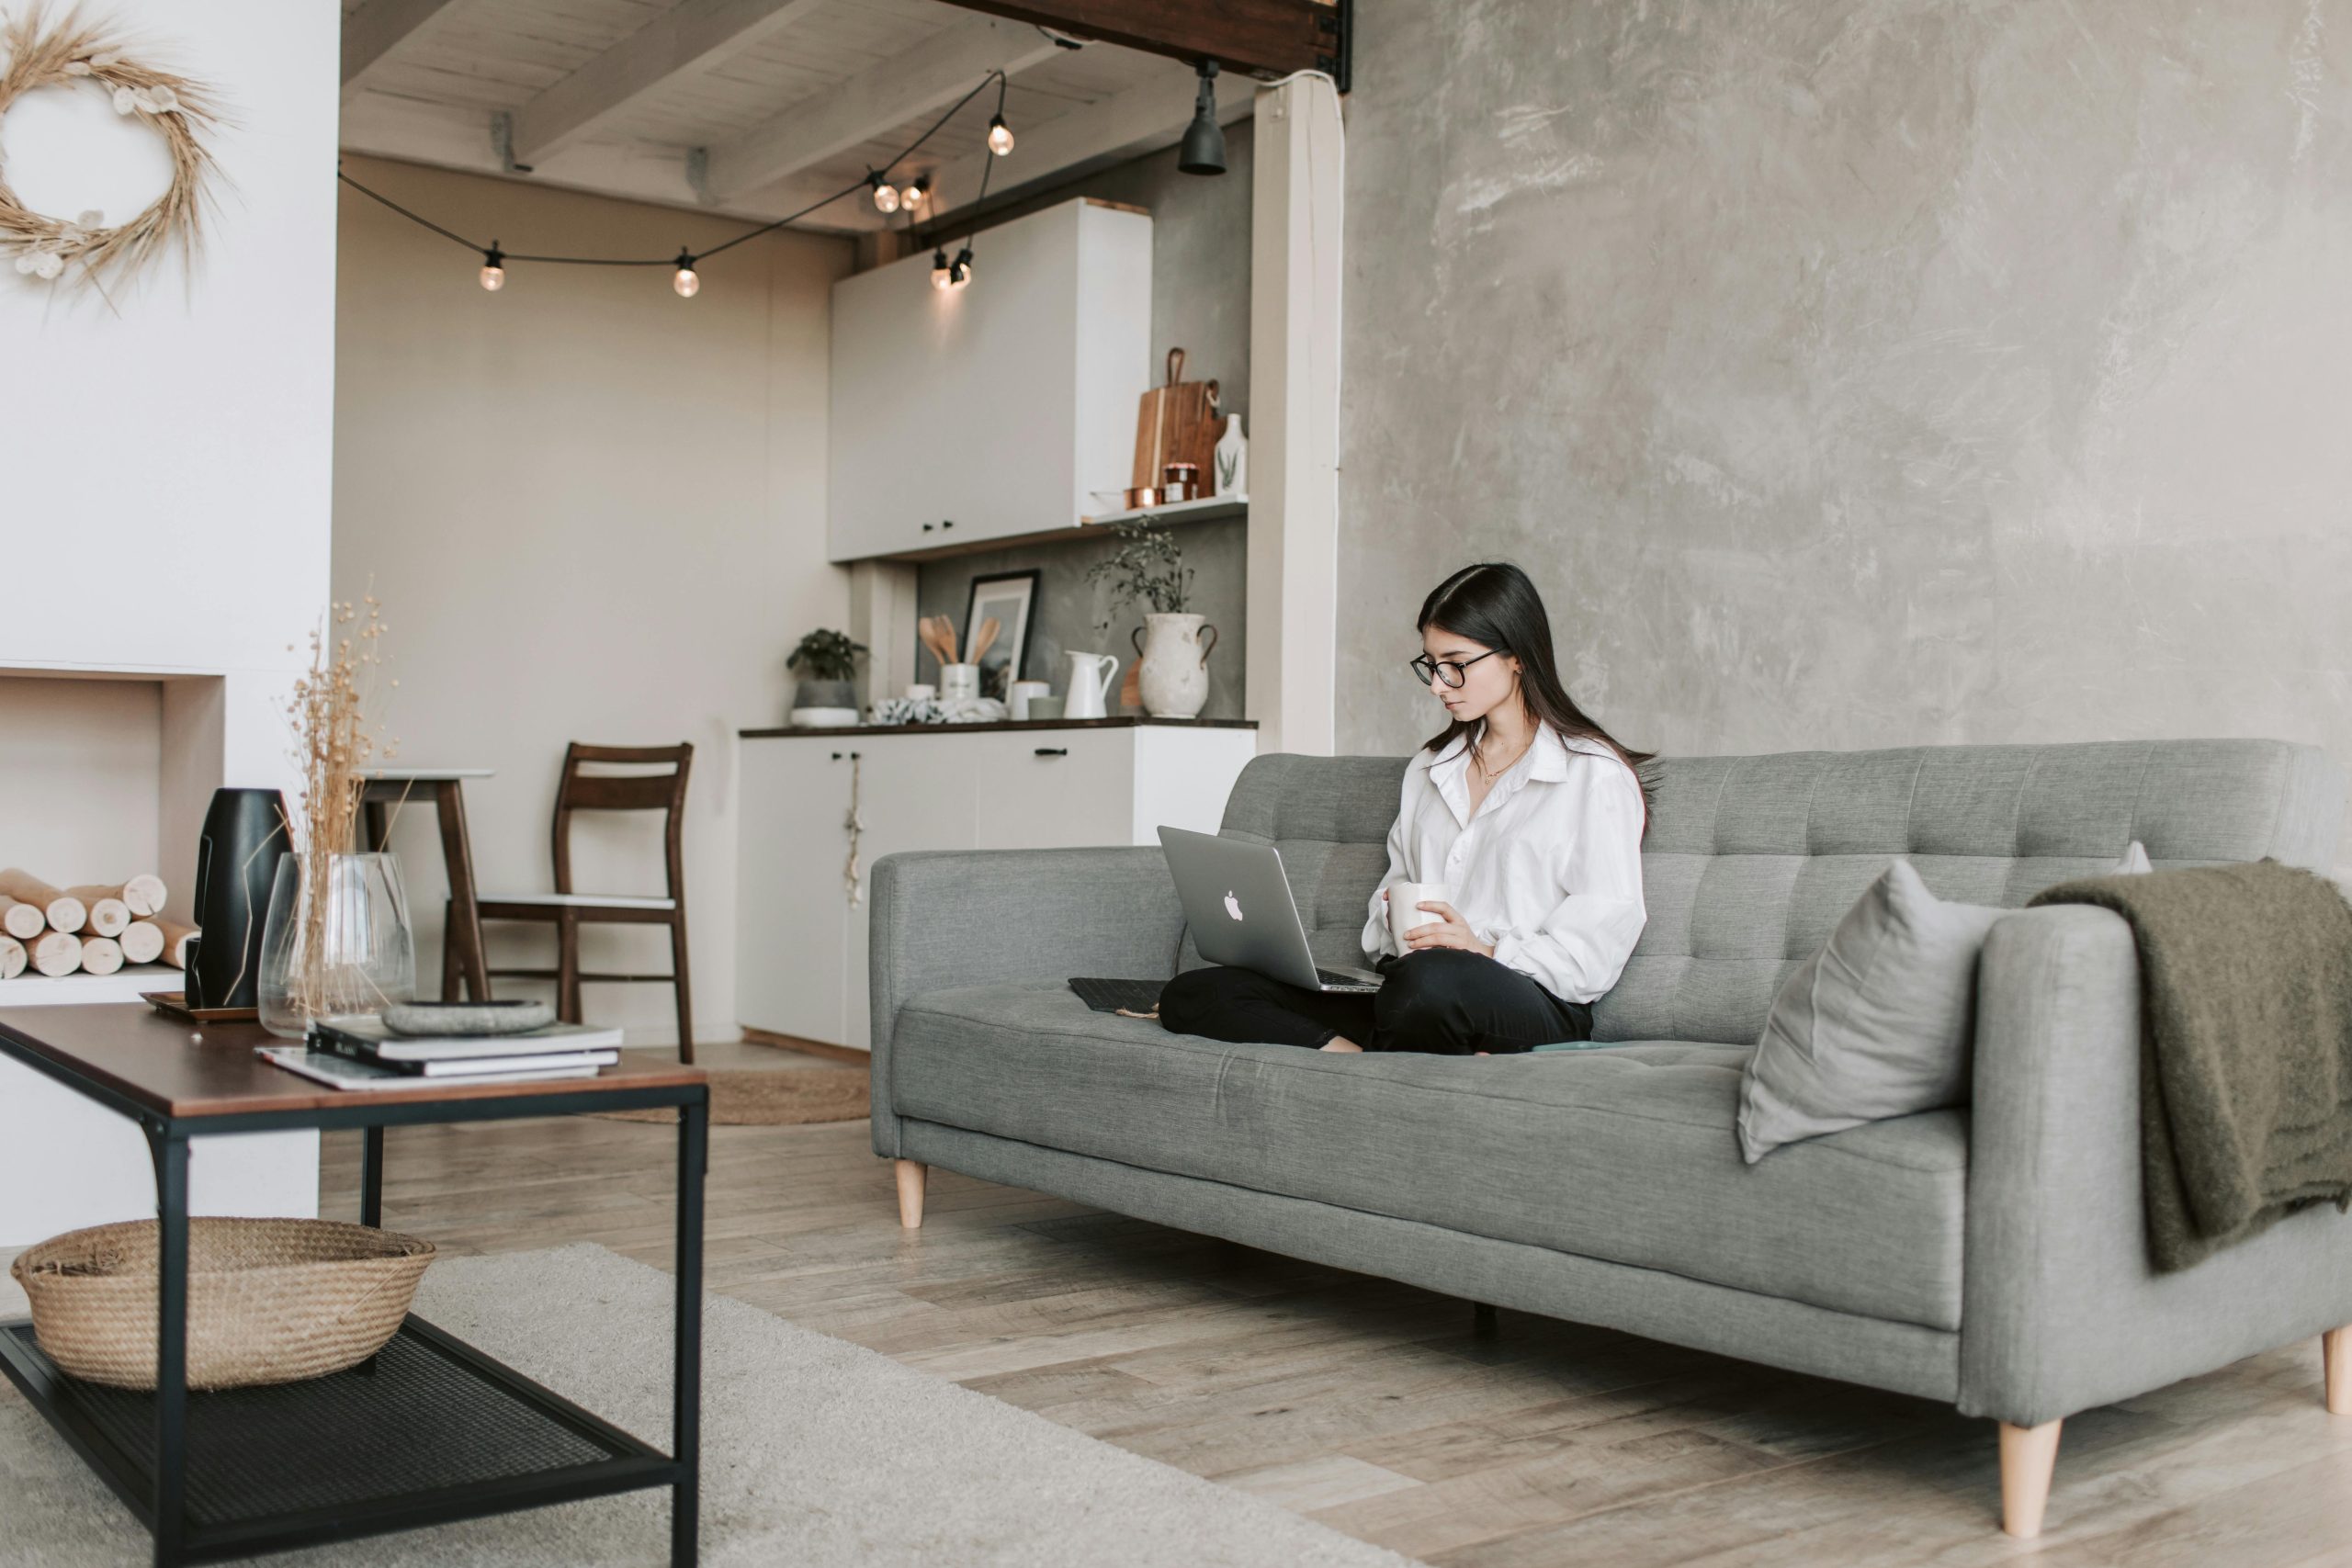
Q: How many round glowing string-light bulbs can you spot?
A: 7